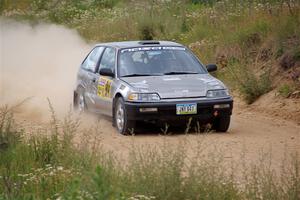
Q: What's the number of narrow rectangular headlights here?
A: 2